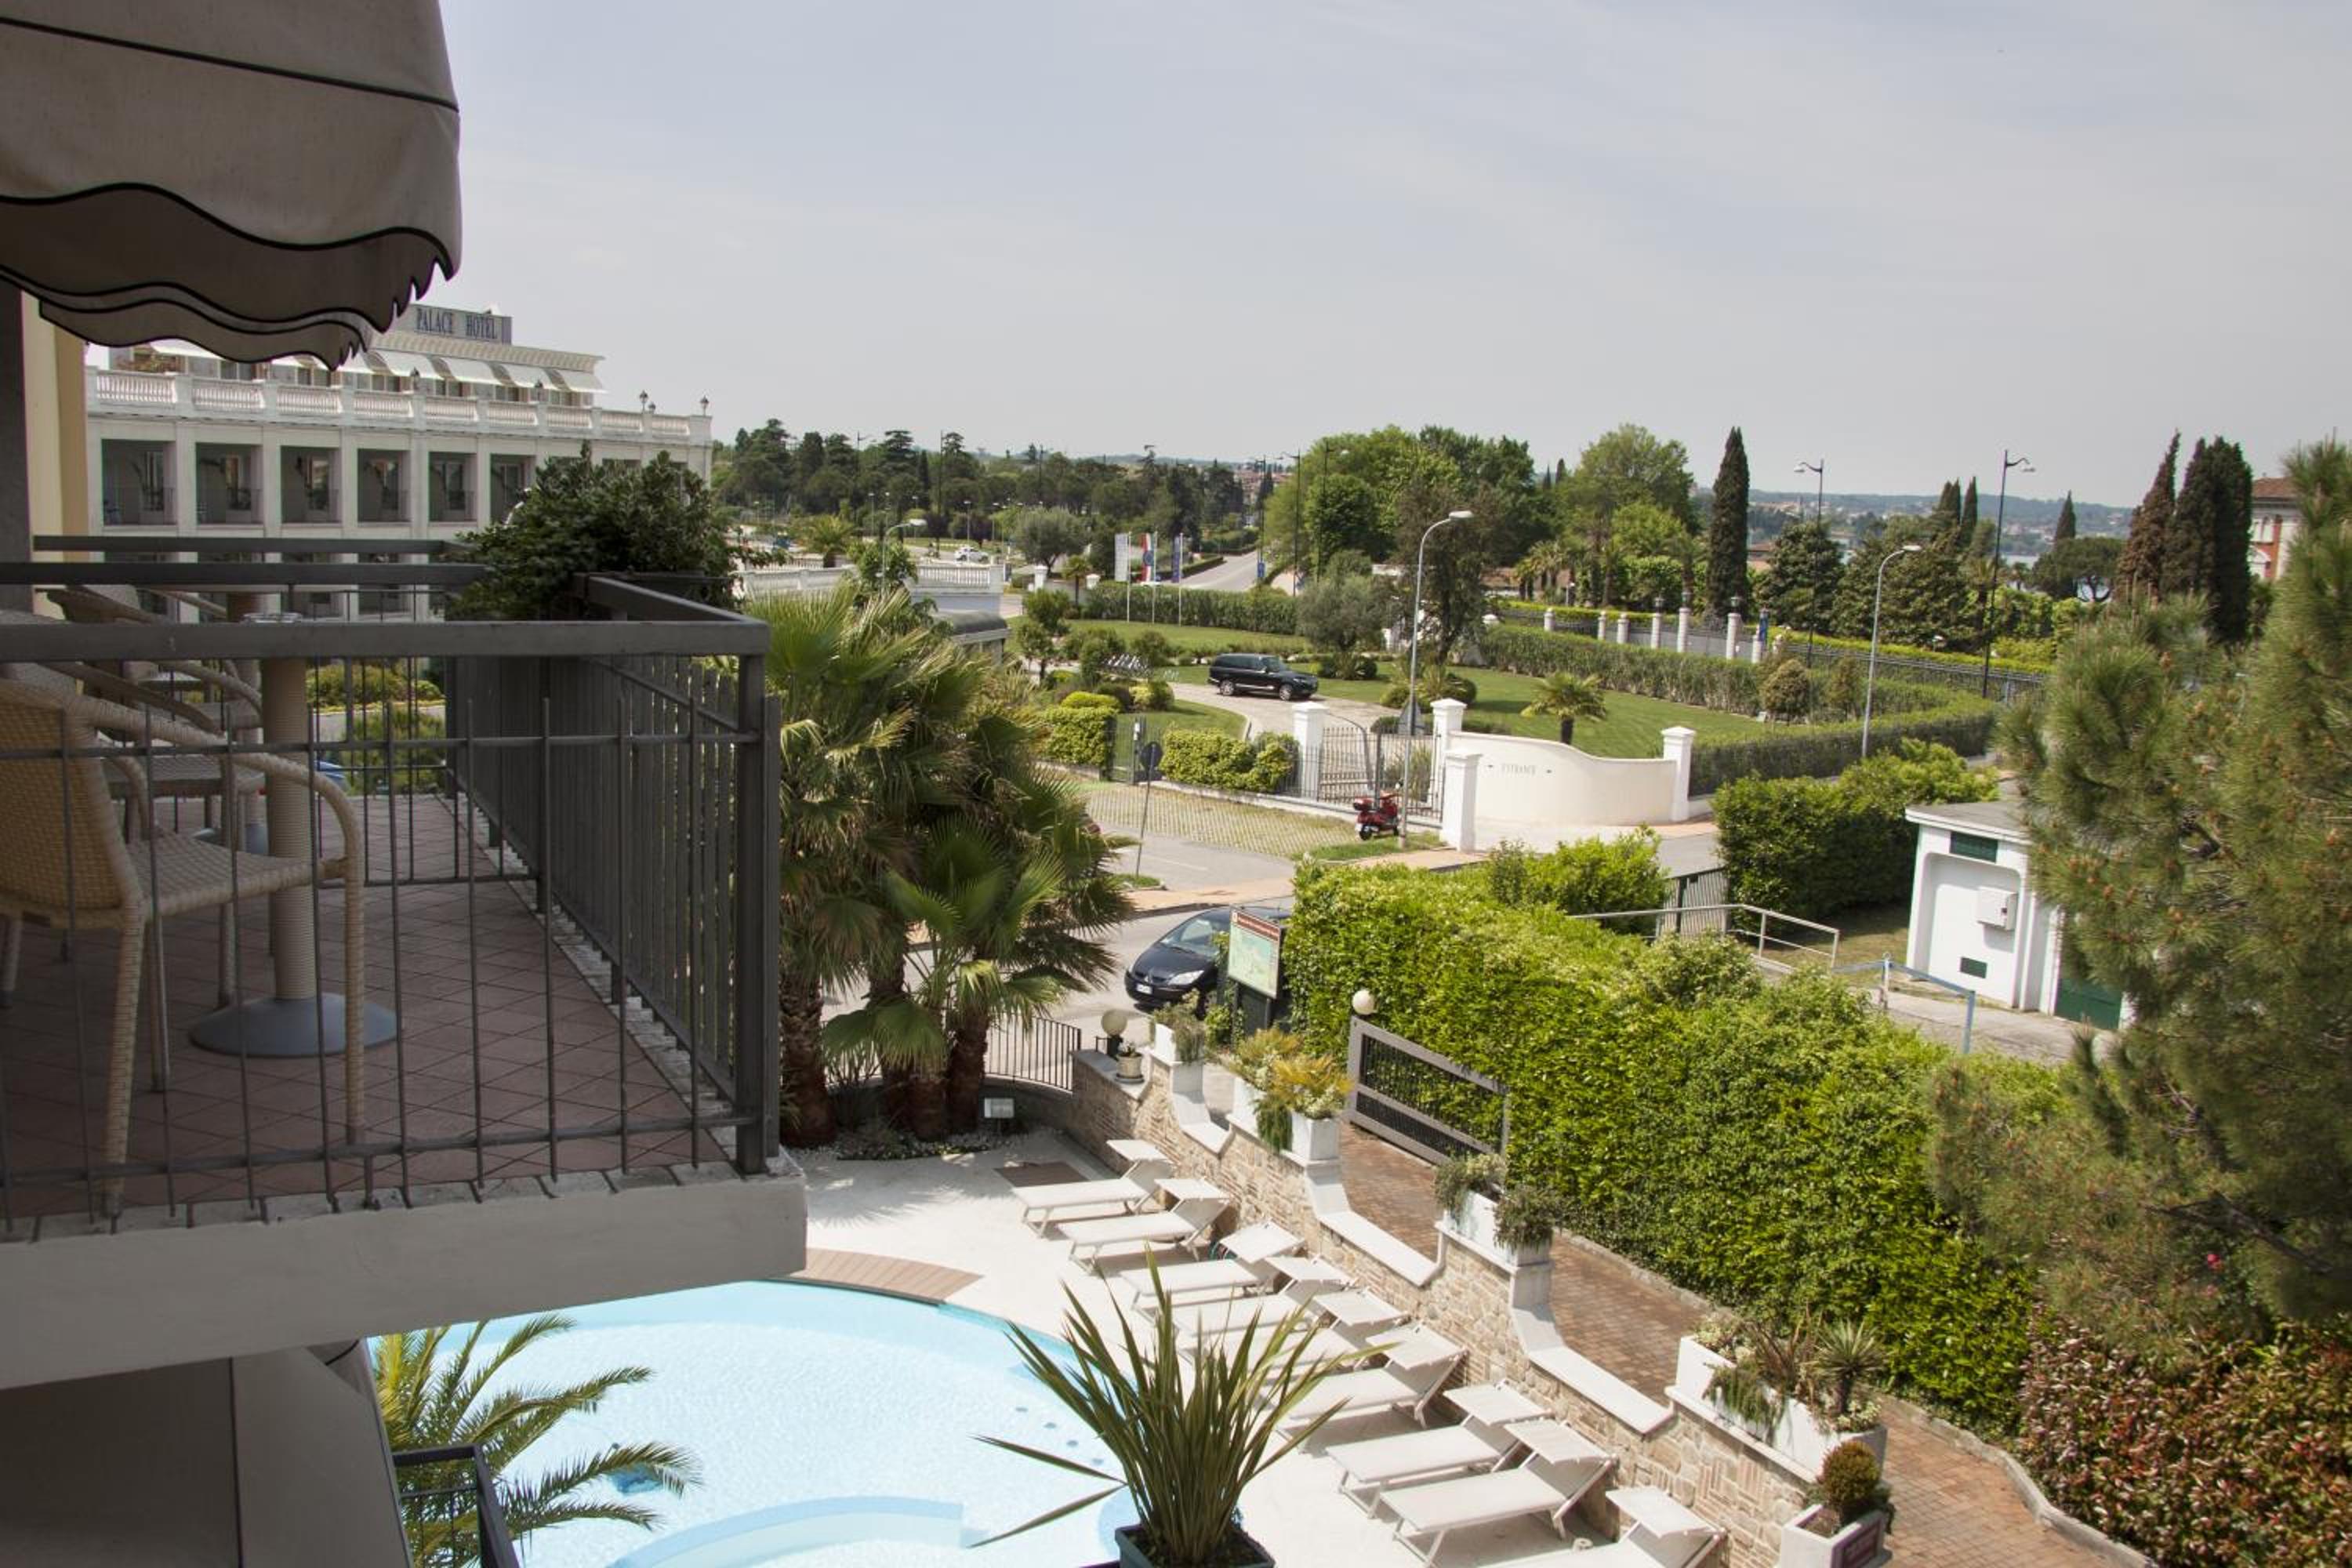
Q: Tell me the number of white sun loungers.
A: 9